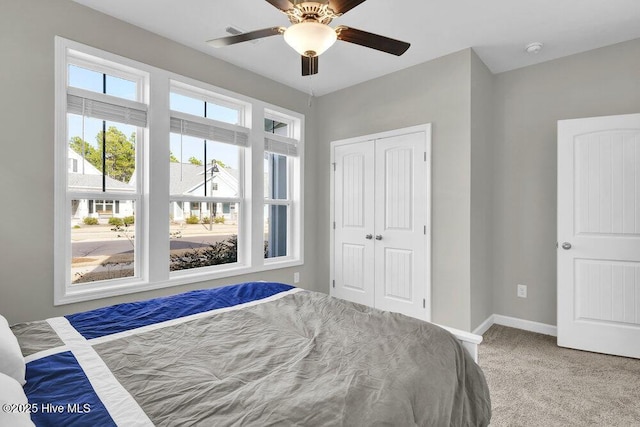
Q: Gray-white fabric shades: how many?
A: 3